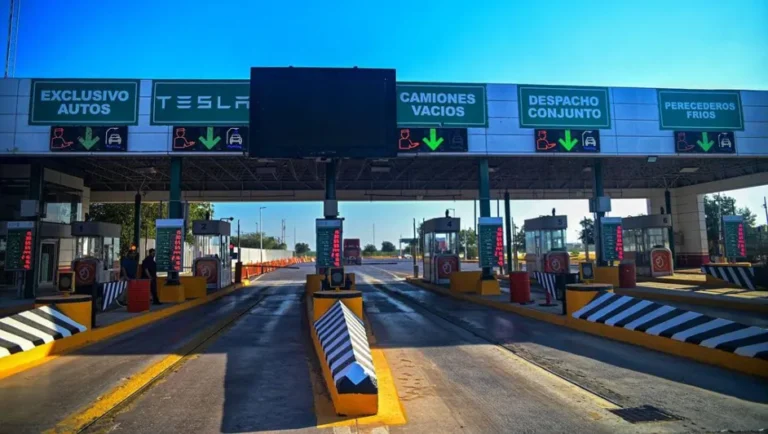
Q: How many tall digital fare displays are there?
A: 6